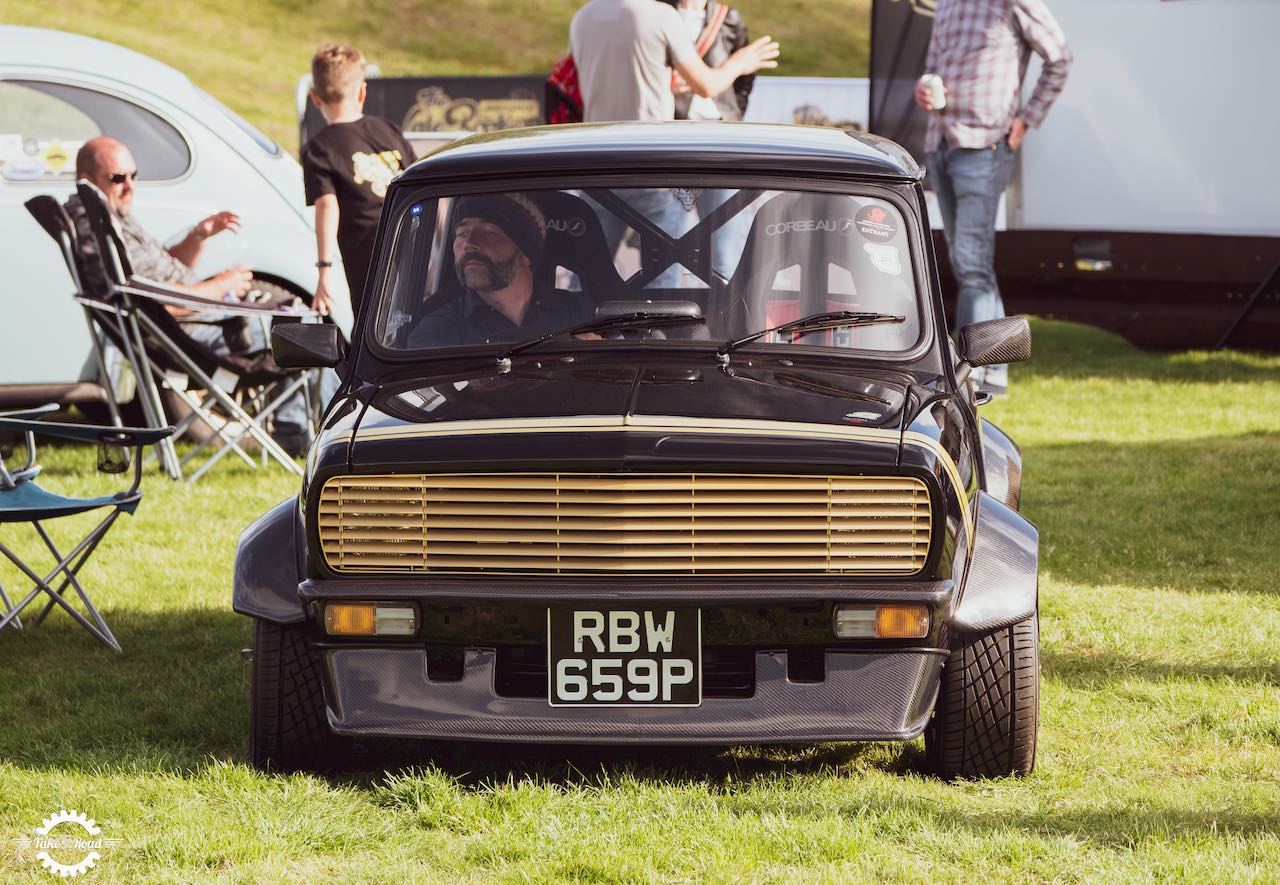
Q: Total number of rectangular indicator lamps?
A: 2